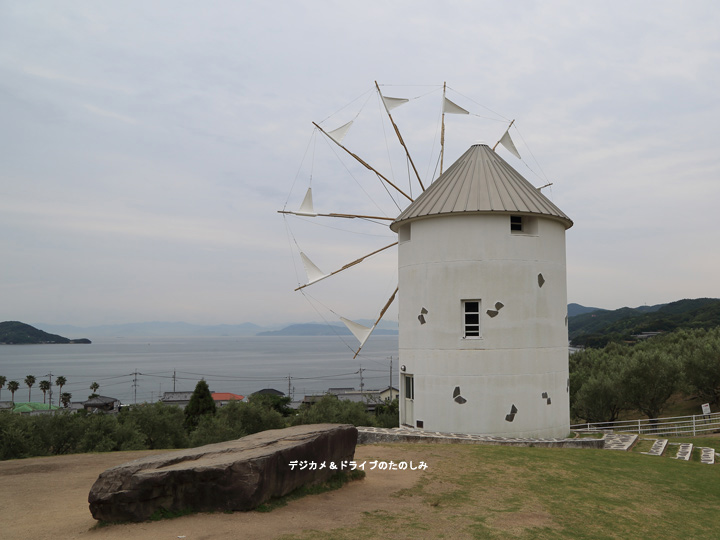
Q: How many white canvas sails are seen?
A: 7